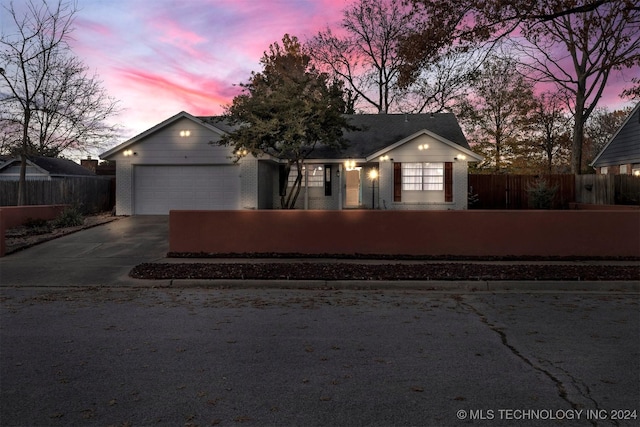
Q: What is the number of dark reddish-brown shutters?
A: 2